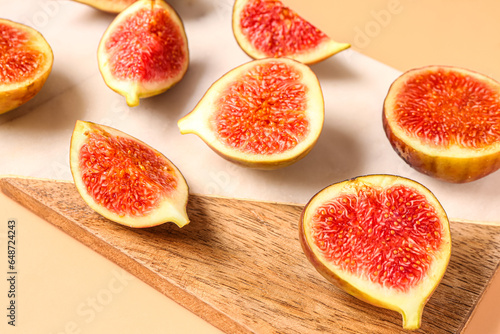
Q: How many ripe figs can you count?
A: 8